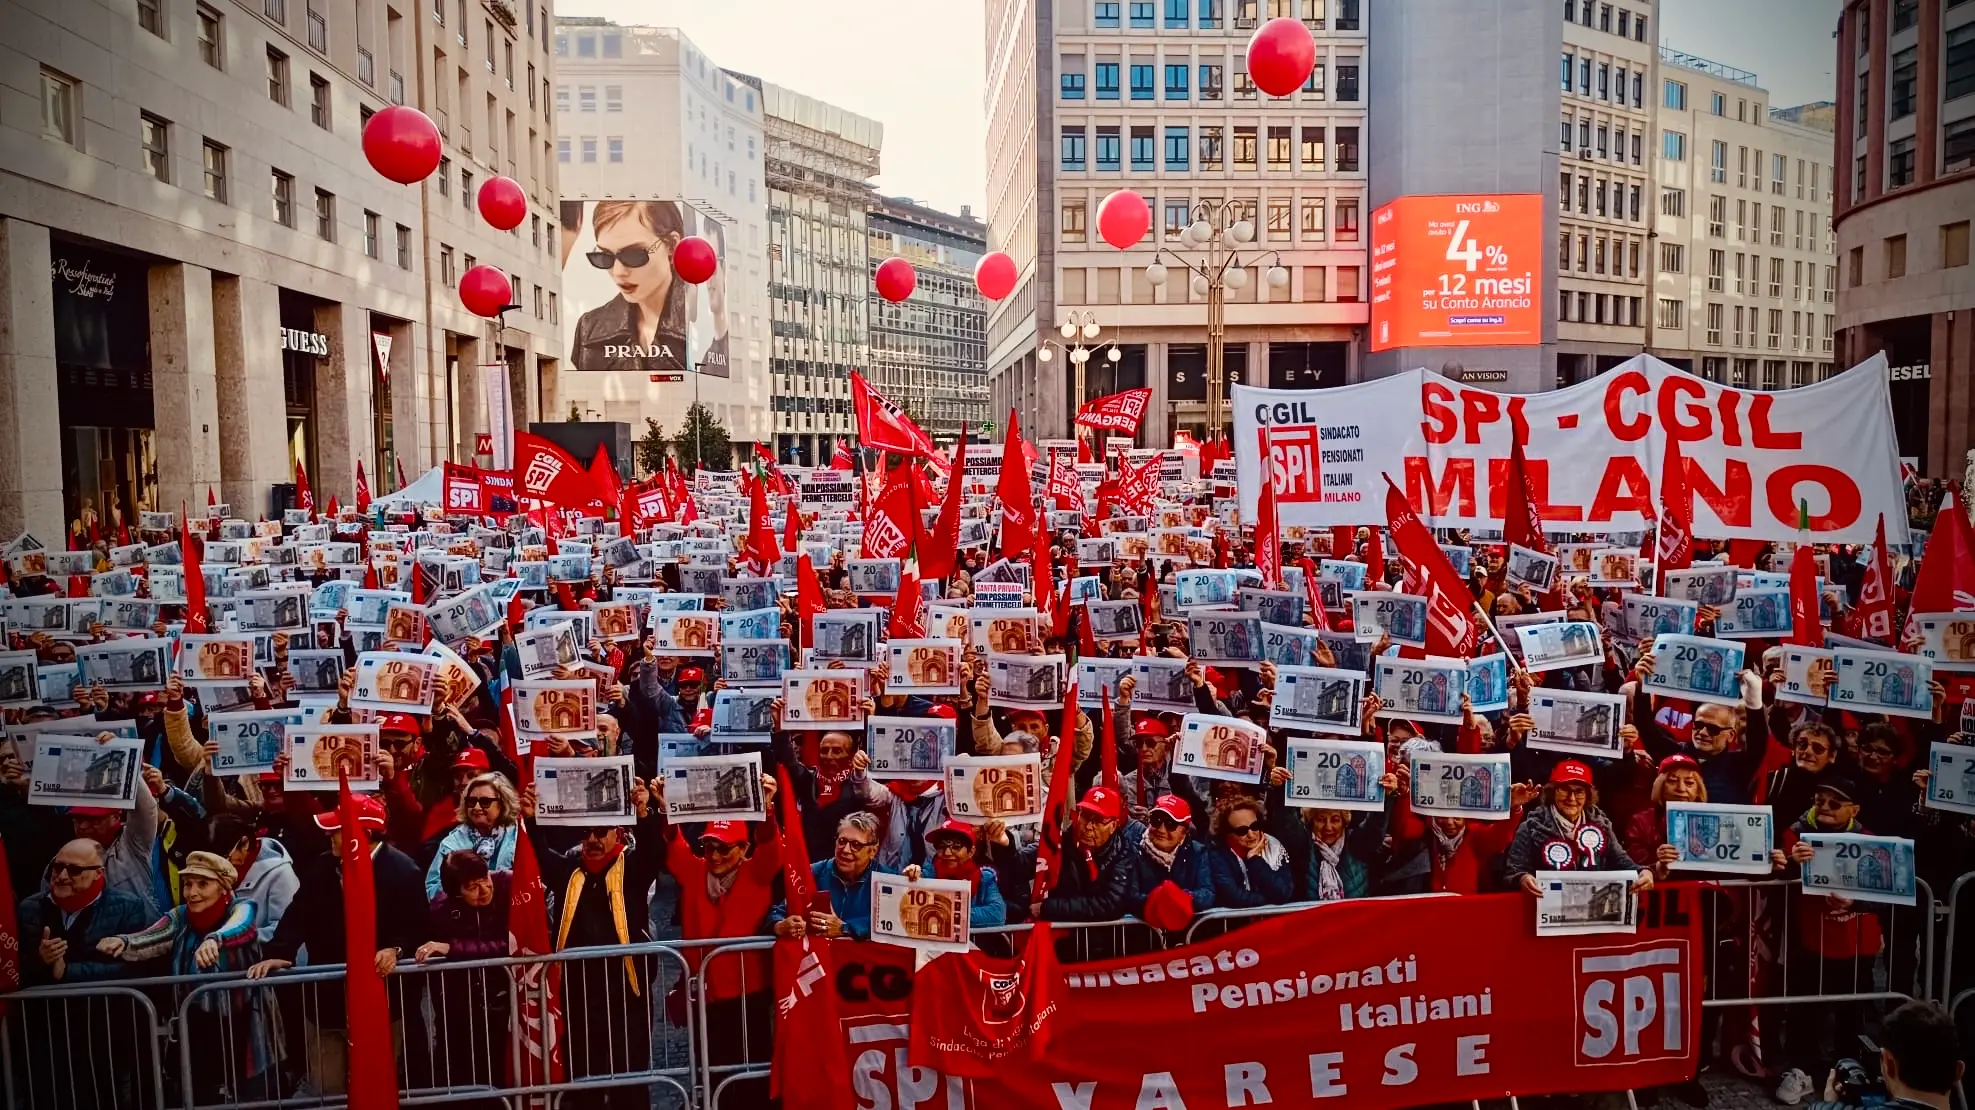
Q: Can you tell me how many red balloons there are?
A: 8